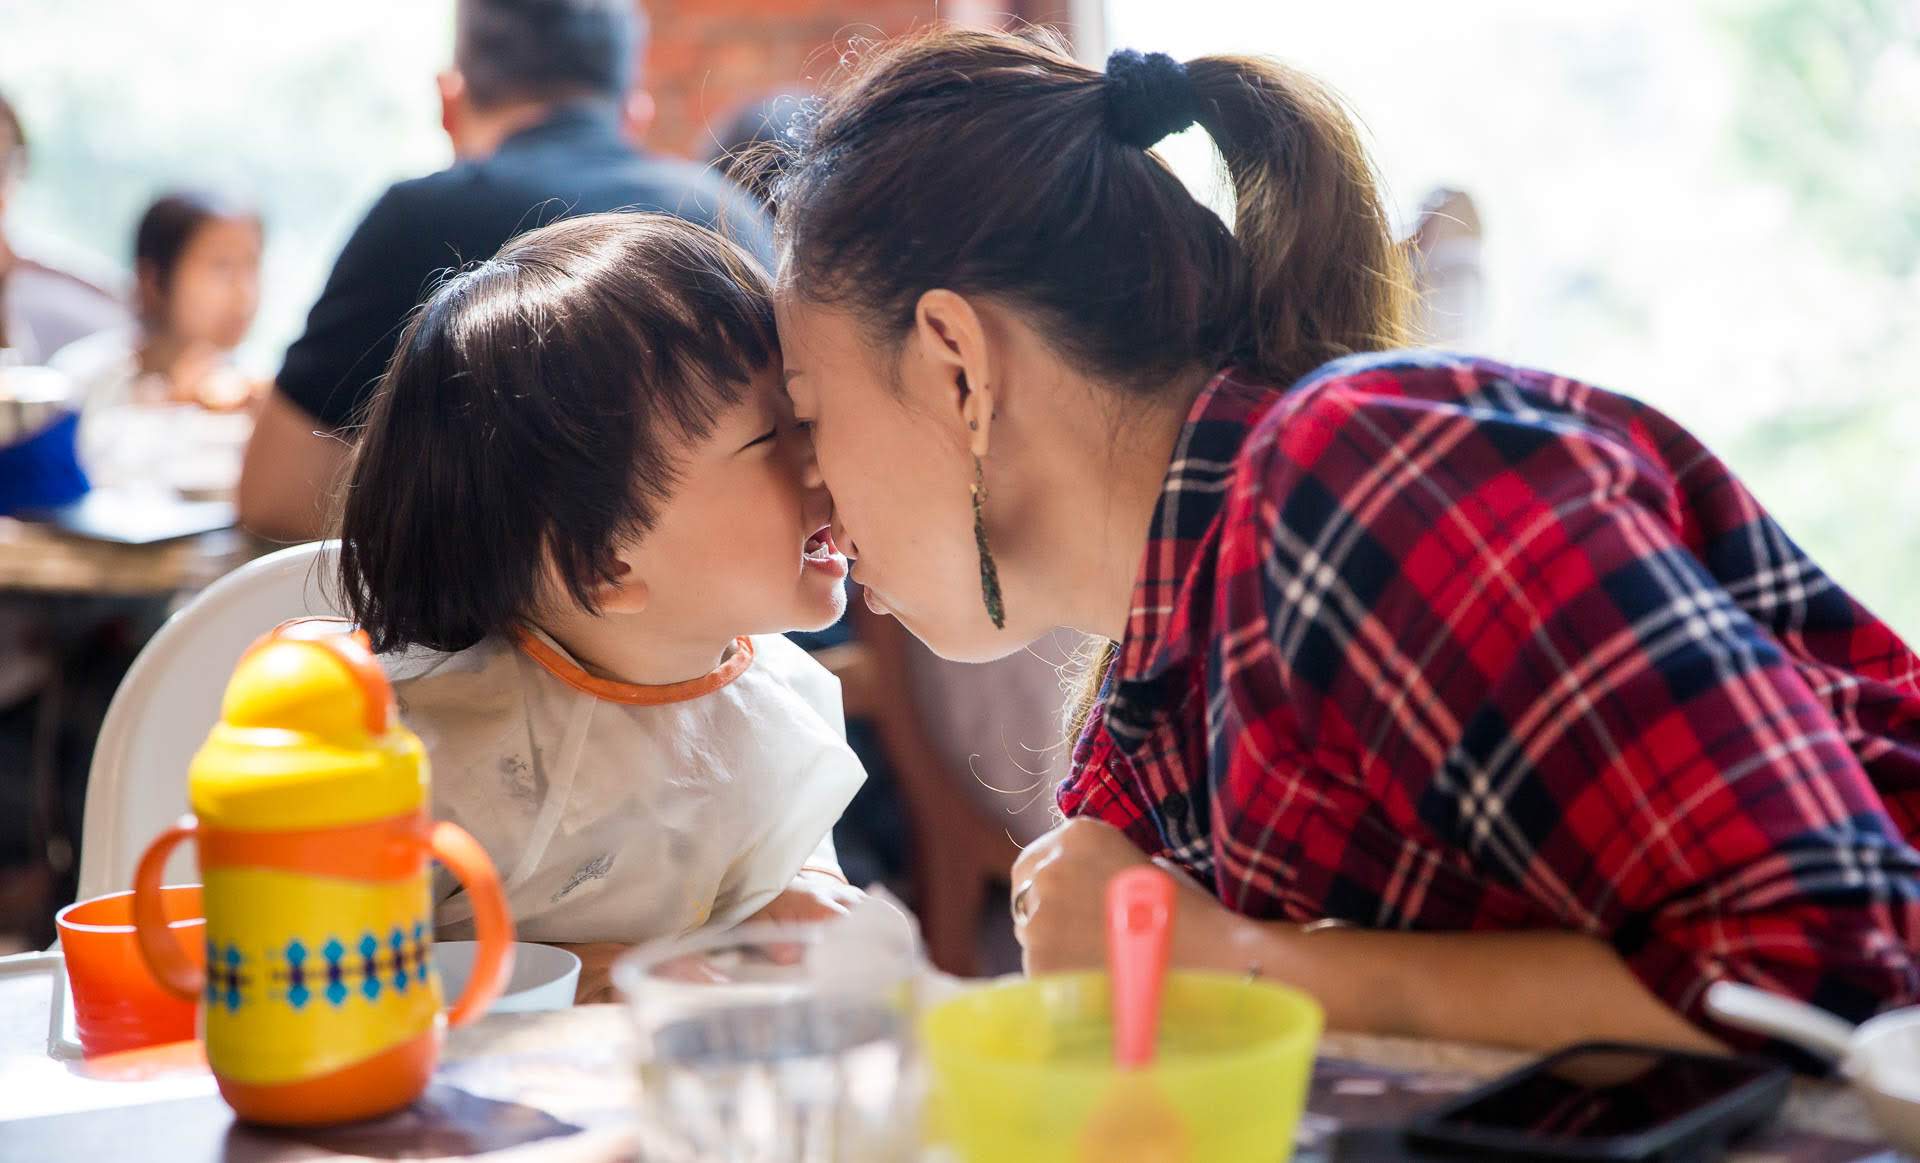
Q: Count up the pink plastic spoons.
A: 1